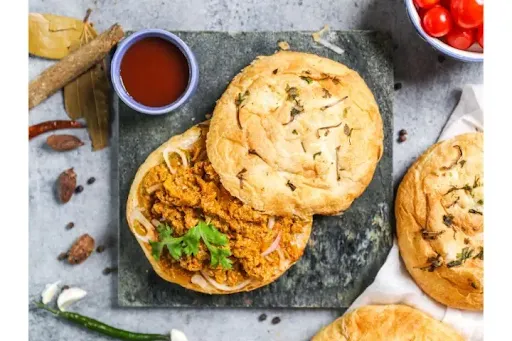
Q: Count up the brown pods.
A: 3